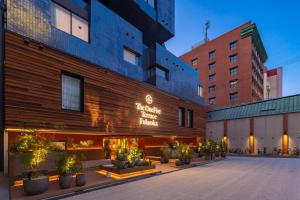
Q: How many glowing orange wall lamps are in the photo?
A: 3